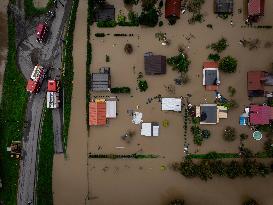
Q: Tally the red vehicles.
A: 3